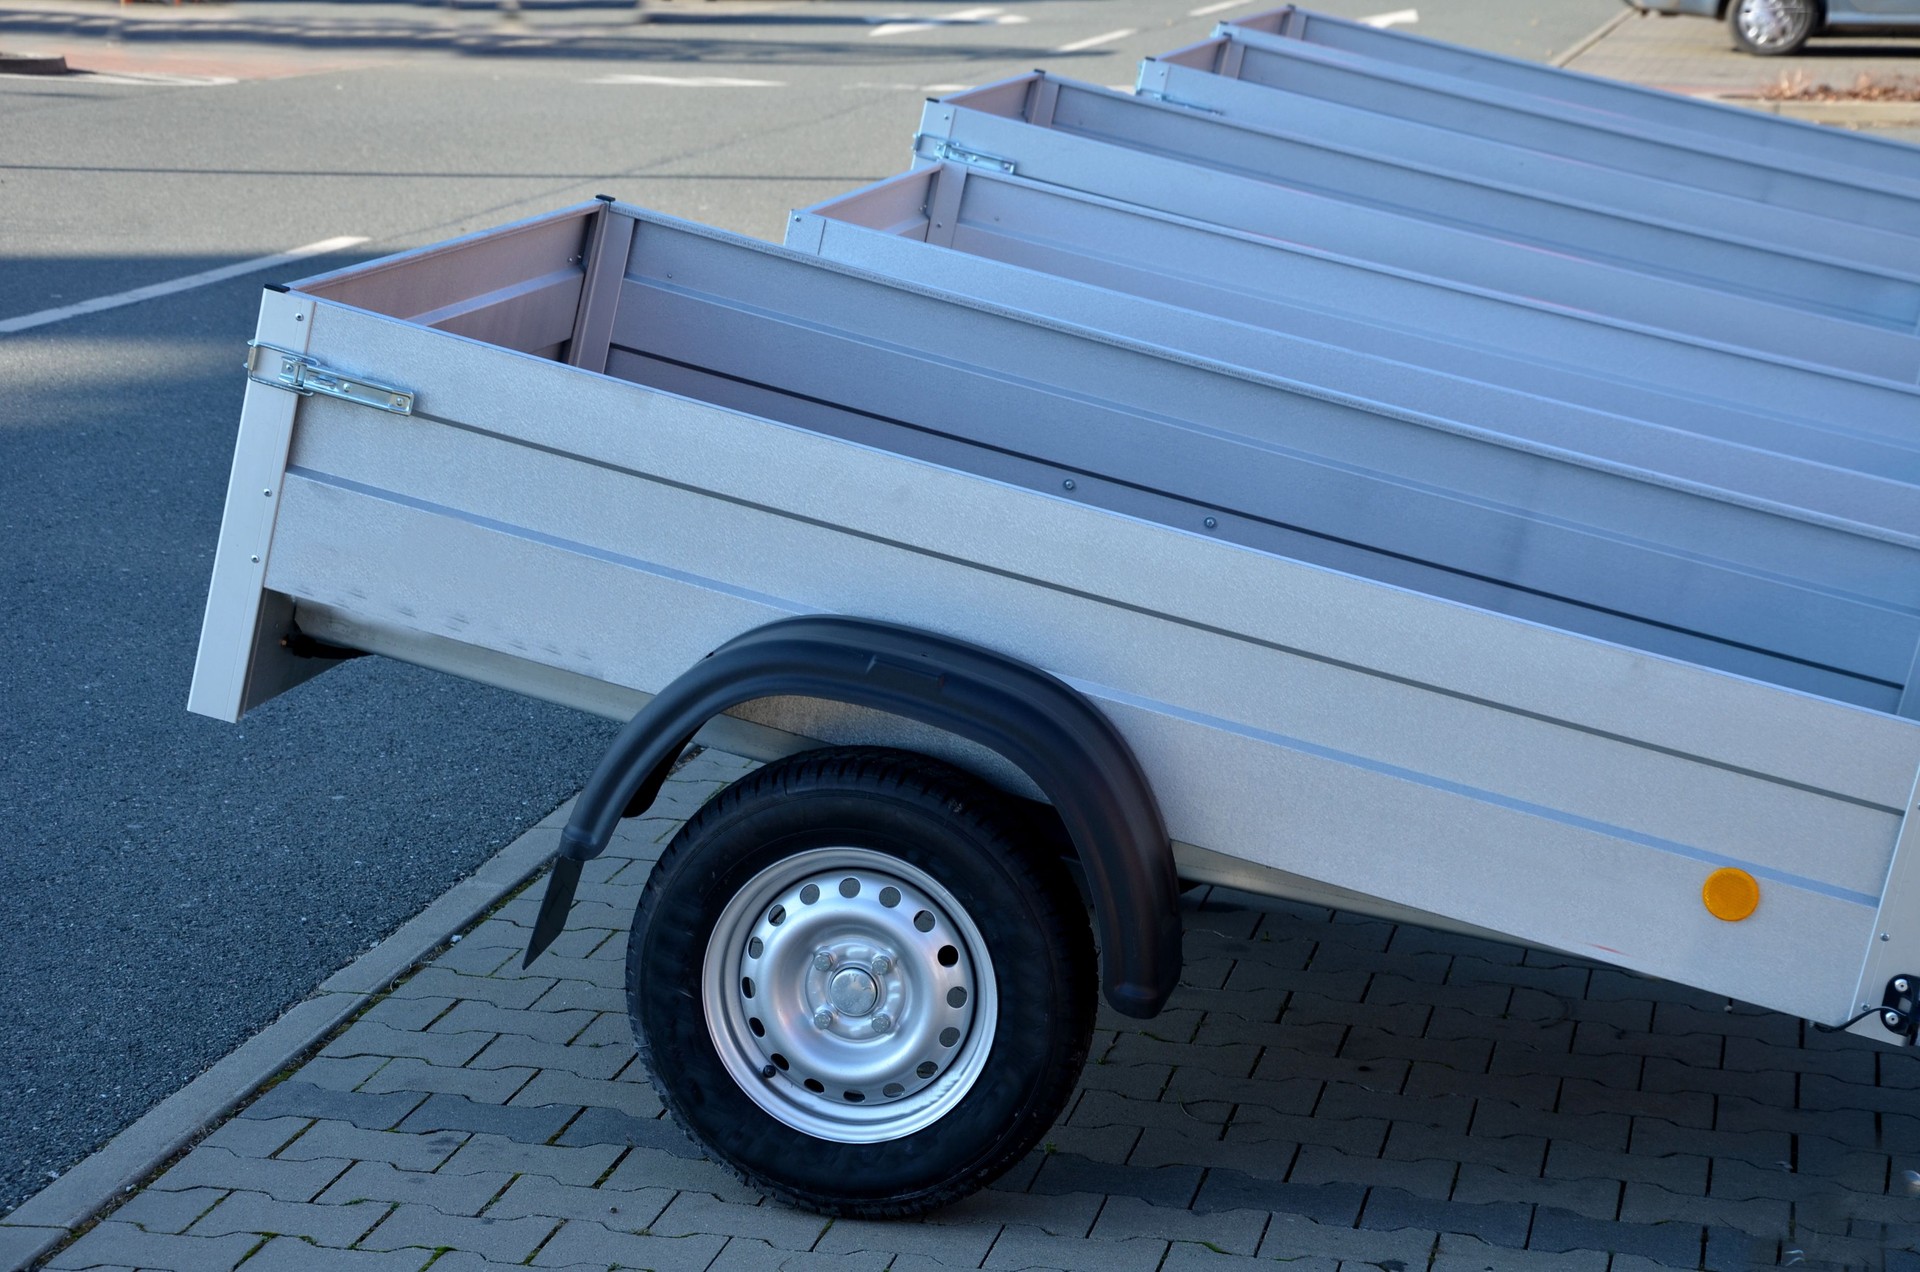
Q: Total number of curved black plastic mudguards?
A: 1